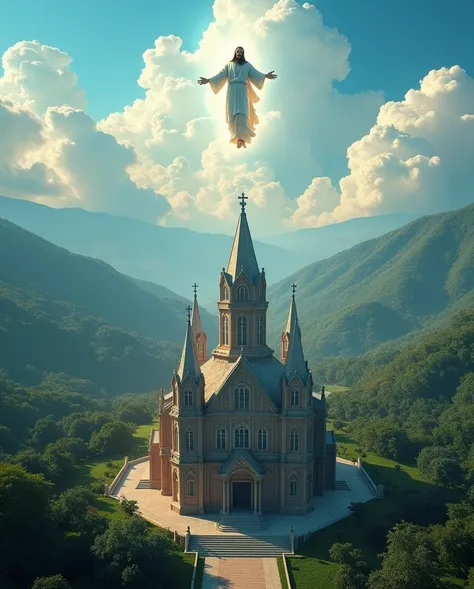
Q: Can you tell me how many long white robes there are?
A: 1